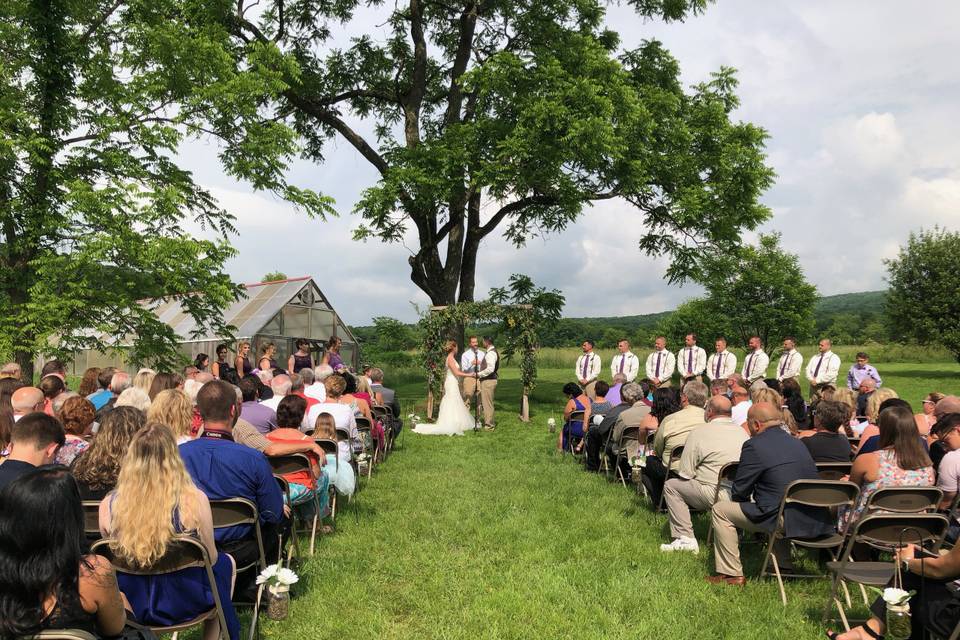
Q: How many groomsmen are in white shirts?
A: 8